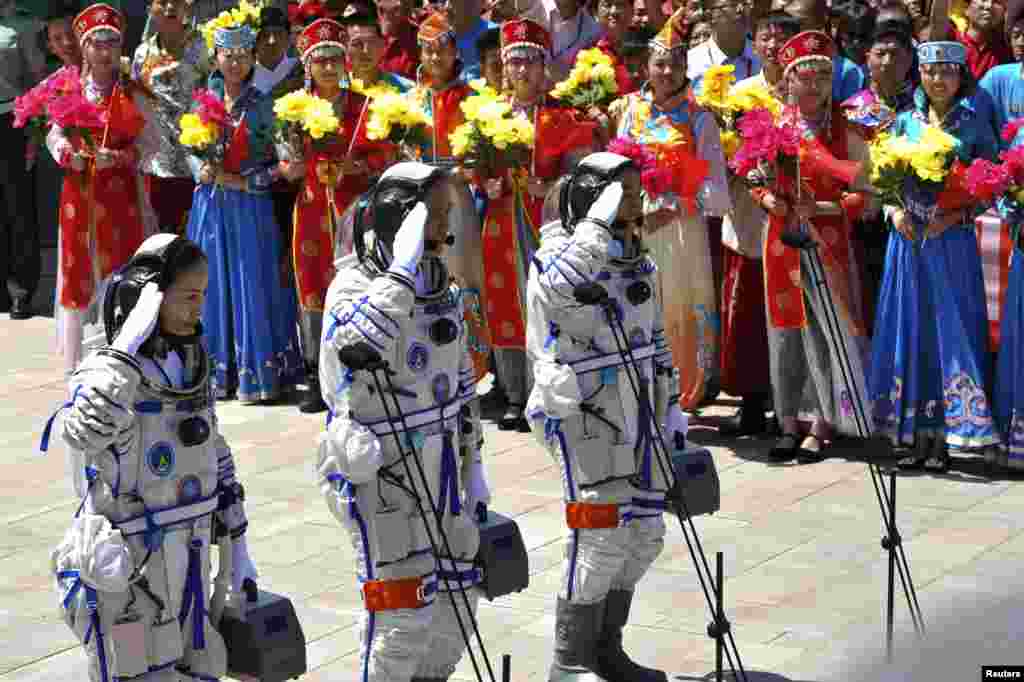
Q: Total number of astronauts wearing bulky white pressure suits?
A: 3